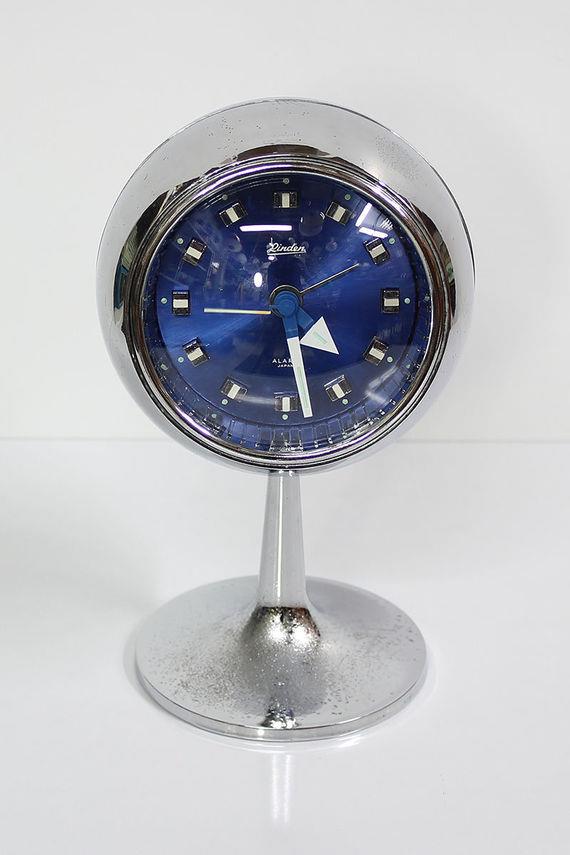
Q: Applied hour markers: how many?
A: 12